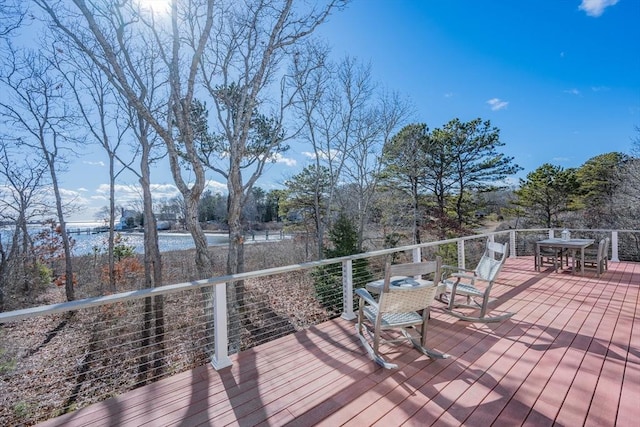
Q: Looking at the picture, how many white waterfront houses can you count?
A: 1